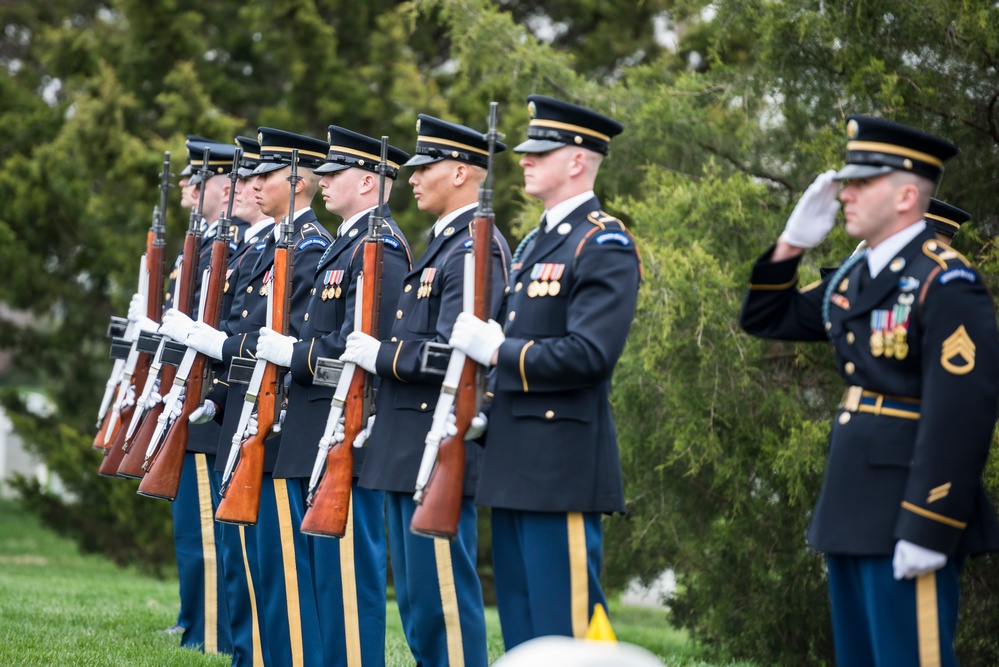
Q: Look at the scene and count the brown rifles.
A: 7